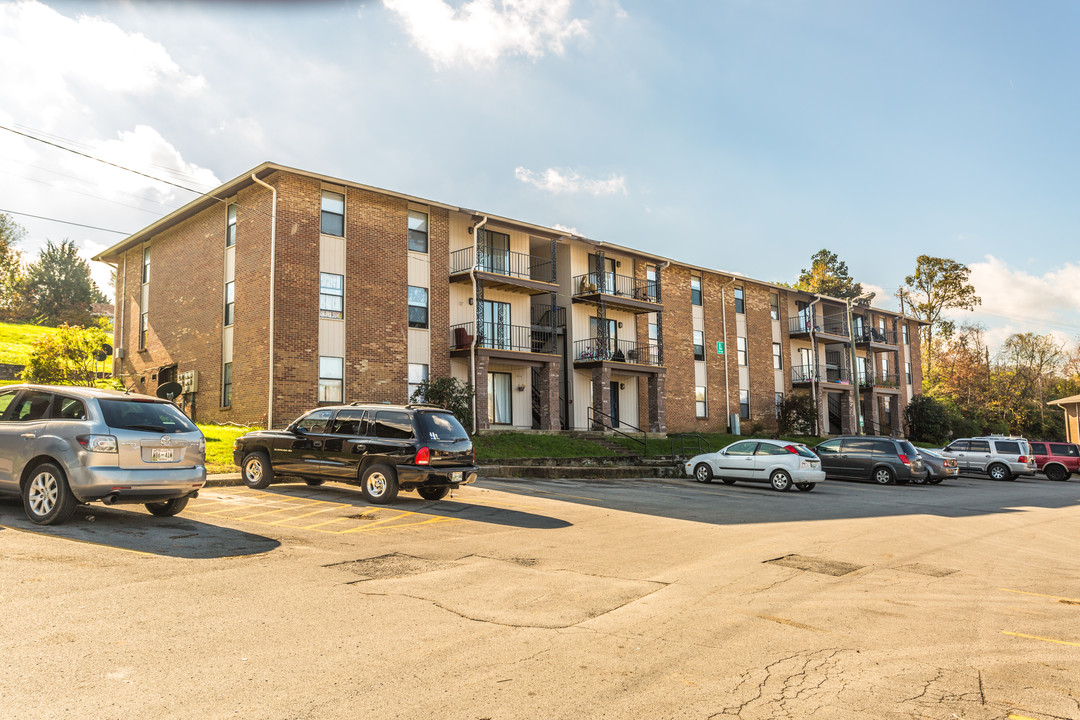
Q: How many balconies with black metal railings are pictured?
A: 8